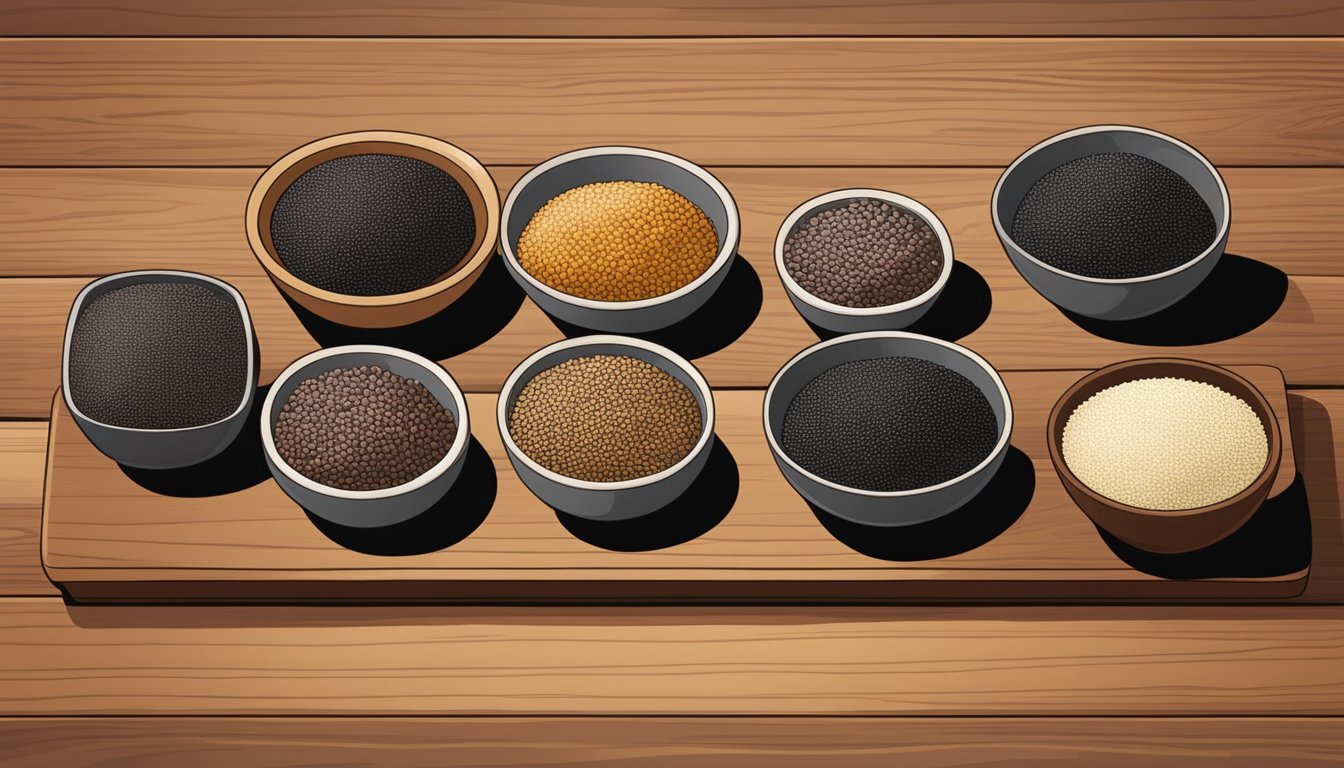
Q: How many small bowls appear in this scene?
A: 9